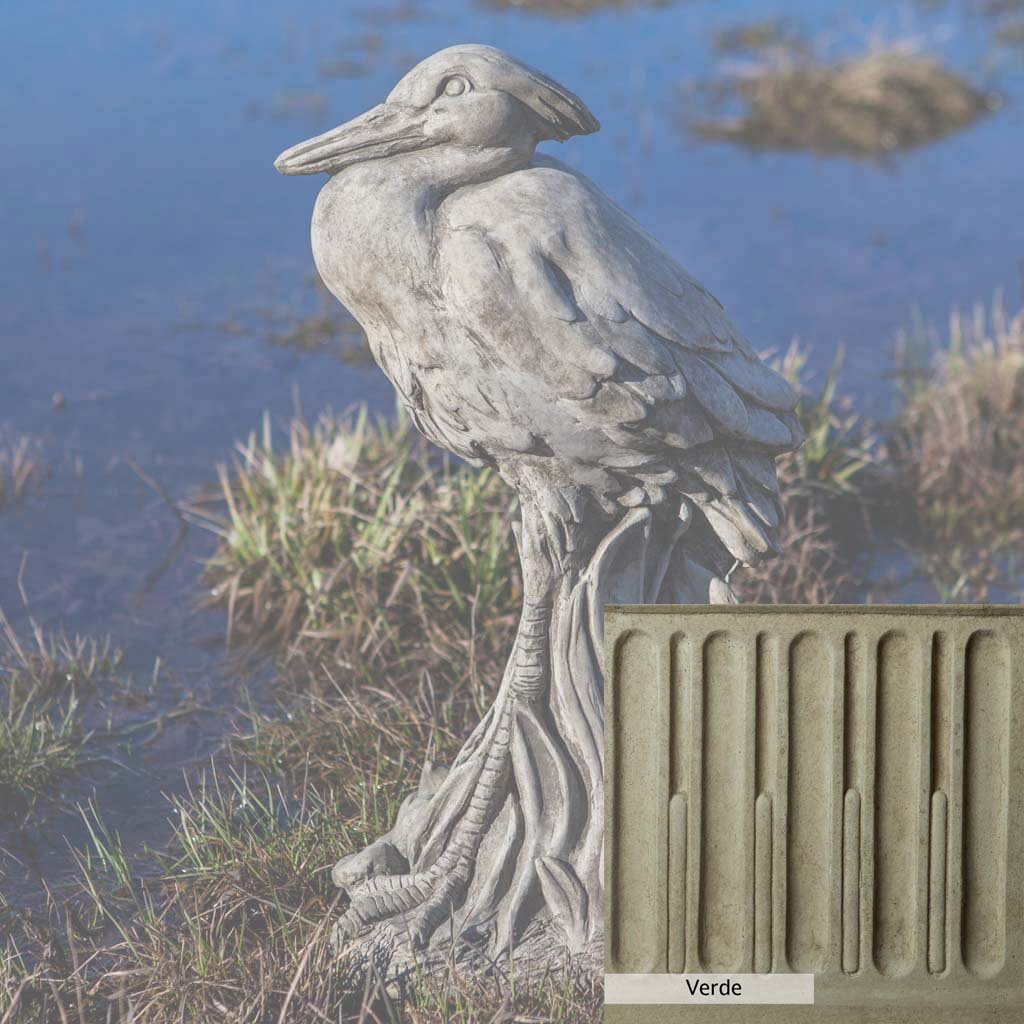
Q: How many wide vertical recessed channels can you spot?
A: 5